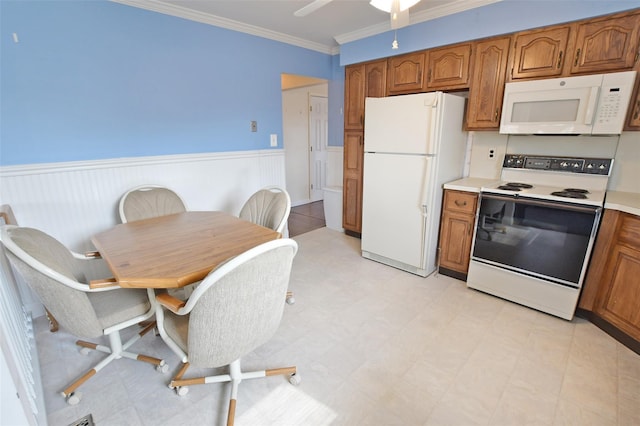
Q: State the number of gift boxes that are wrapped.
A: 0